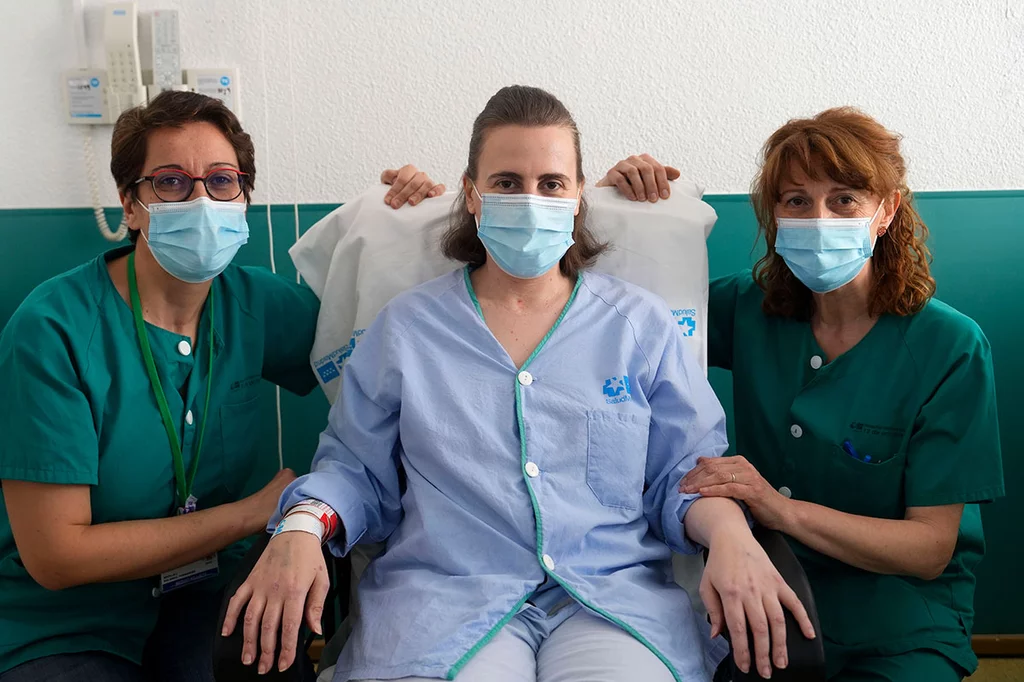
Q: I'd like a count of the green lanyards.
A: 1